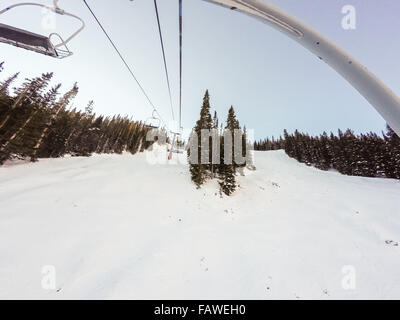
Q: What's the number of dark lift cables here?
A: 3